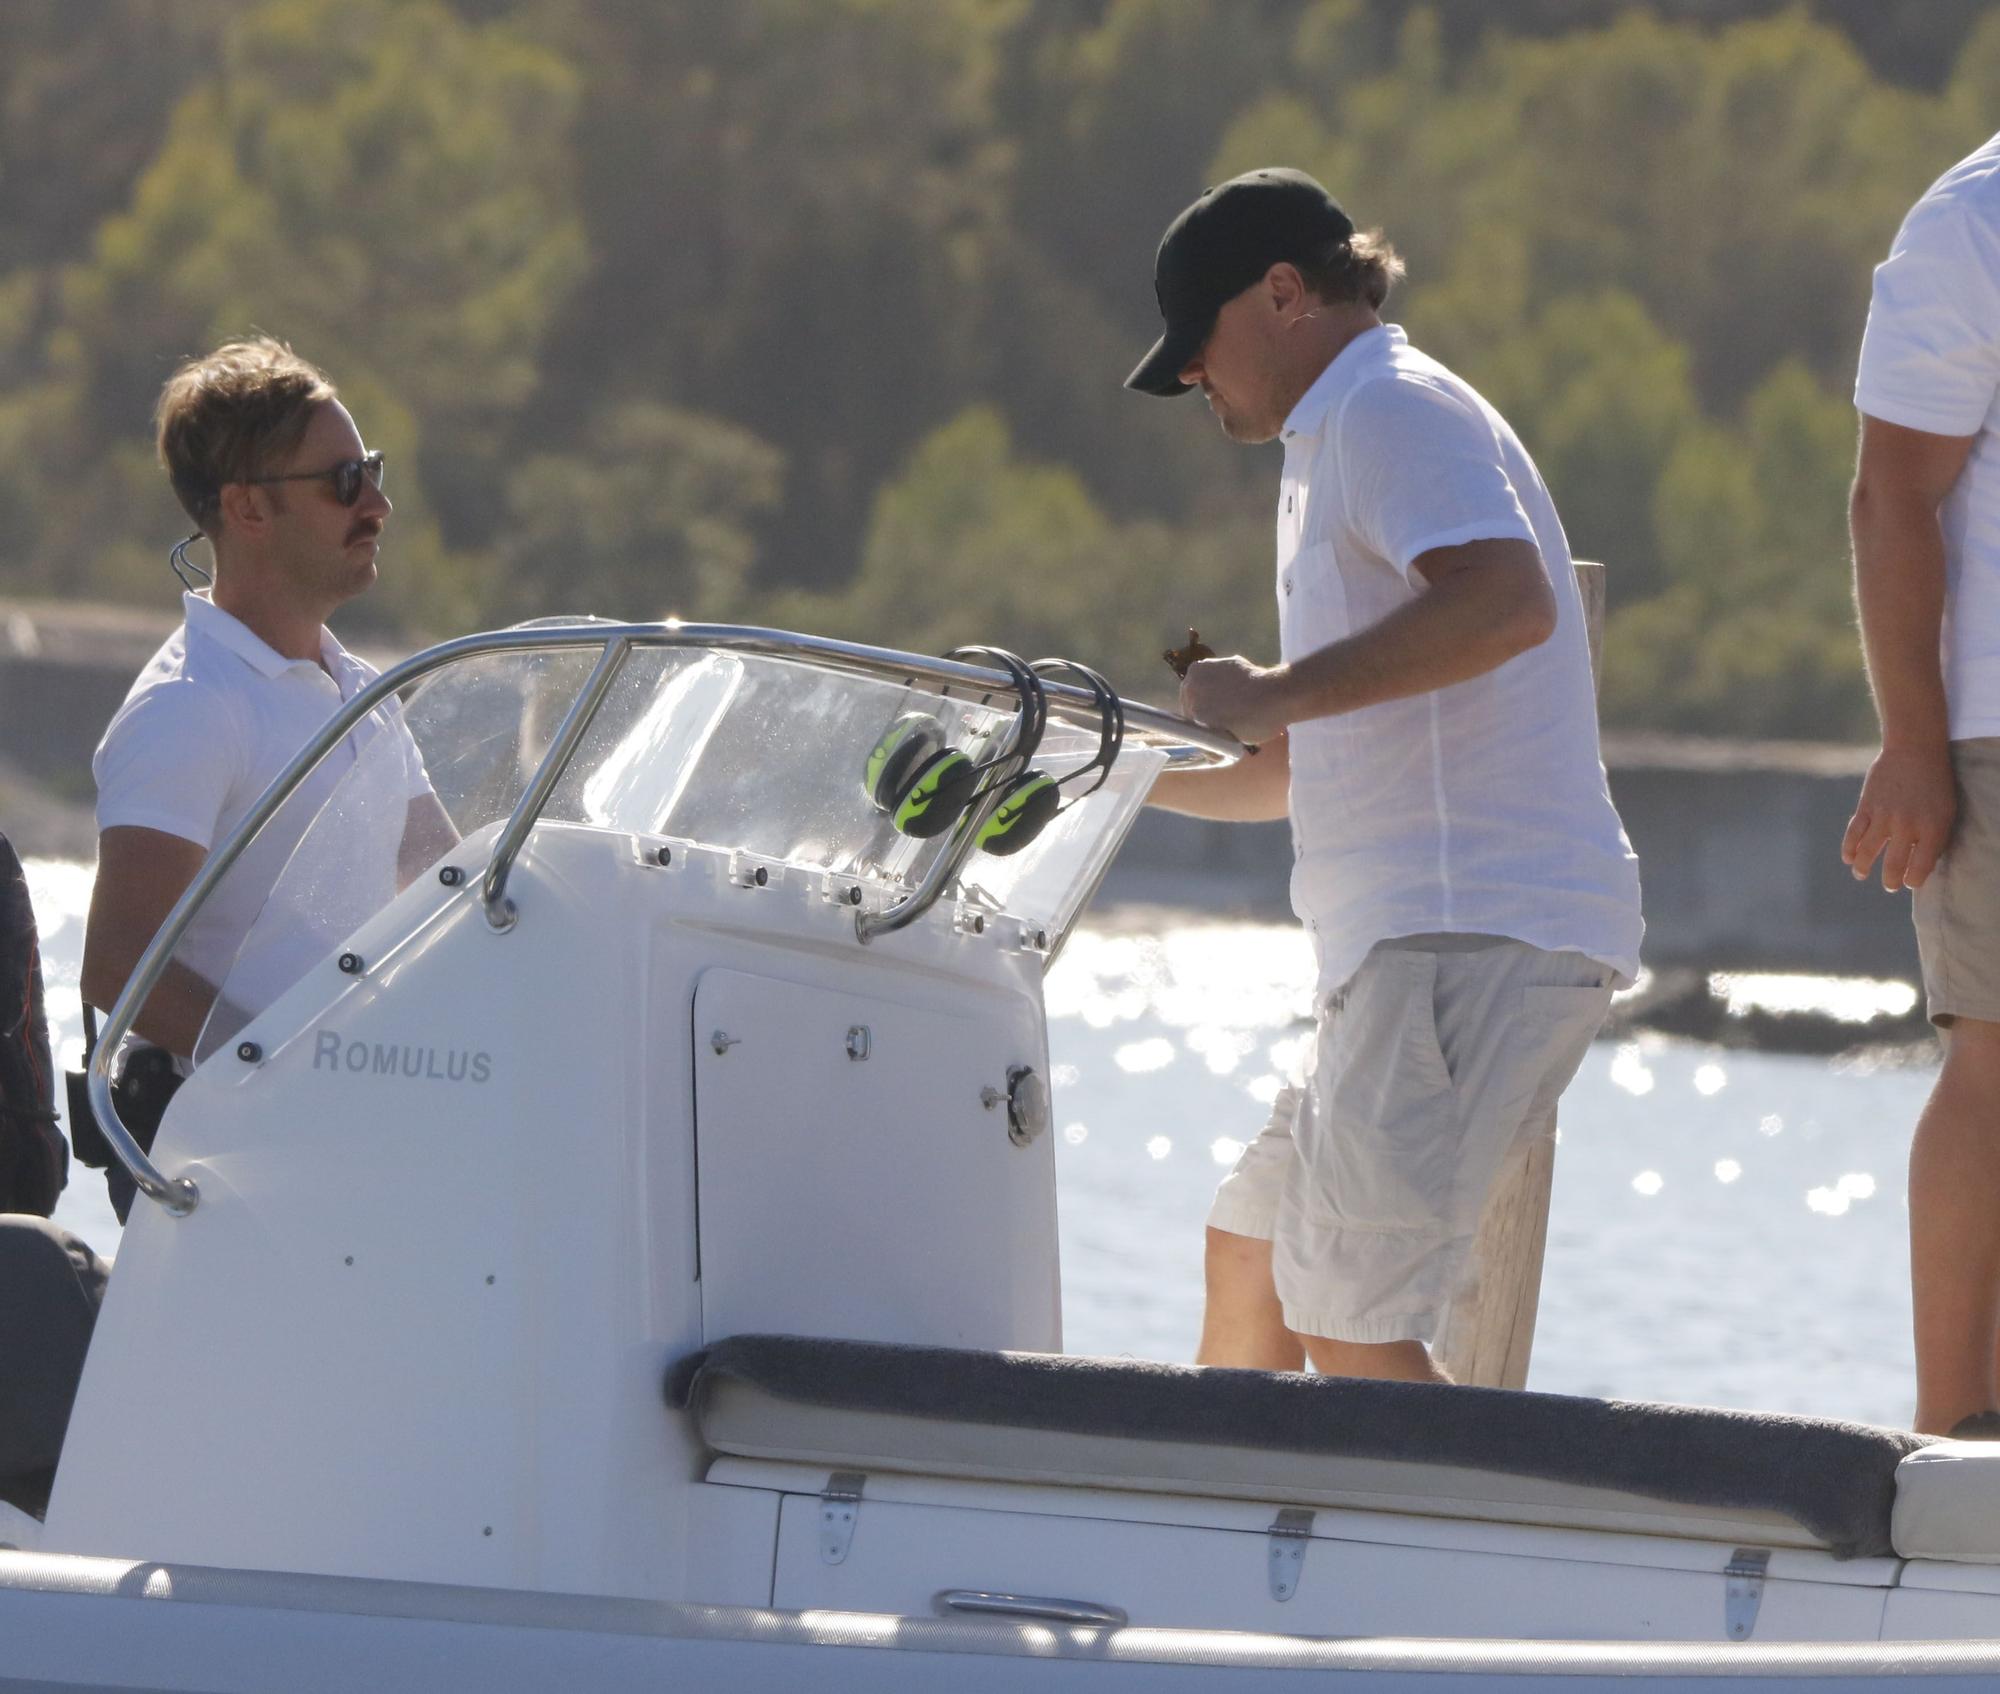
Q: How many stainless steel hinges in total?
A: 3